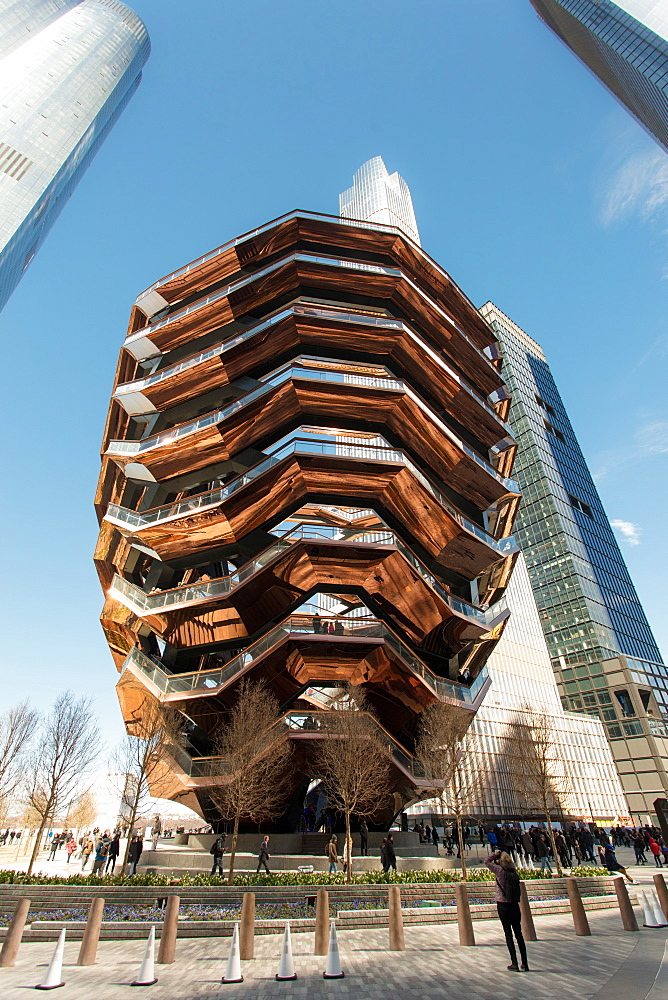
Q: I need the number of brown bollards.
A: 11